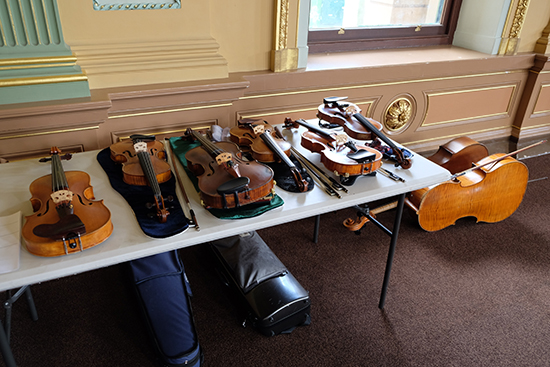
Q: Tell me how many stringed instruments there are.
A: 8